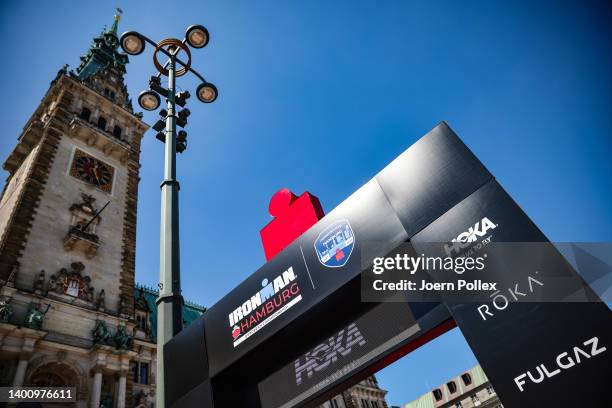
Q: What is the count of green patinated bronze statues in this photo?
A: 4